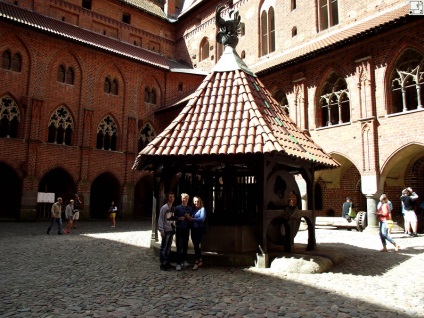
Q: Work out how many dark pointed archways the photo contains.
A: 4